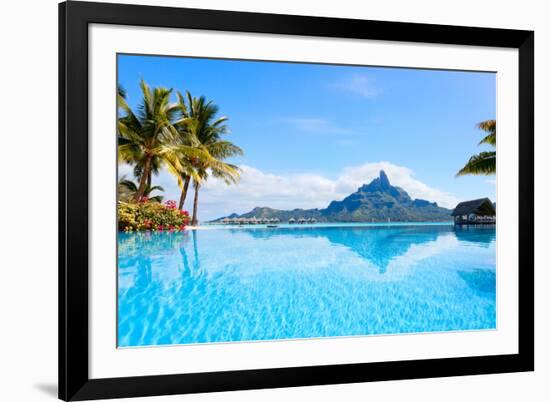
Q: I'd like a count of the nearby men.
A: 0